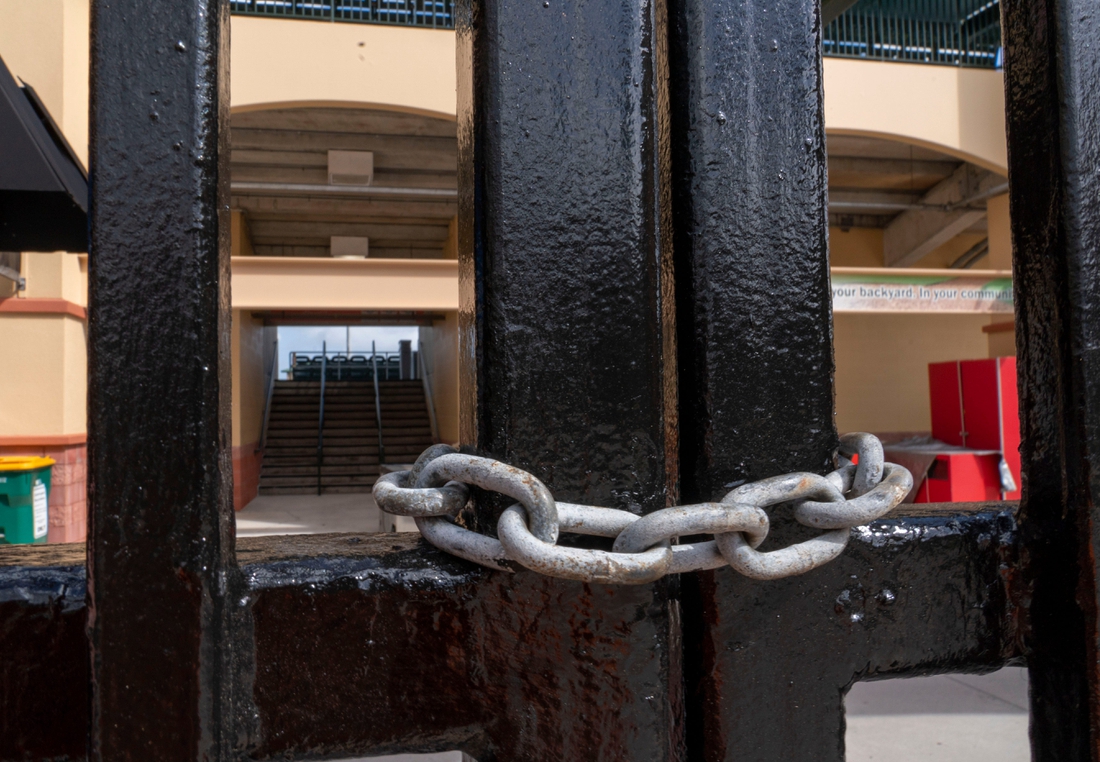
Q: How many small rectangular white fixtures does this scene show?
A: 2